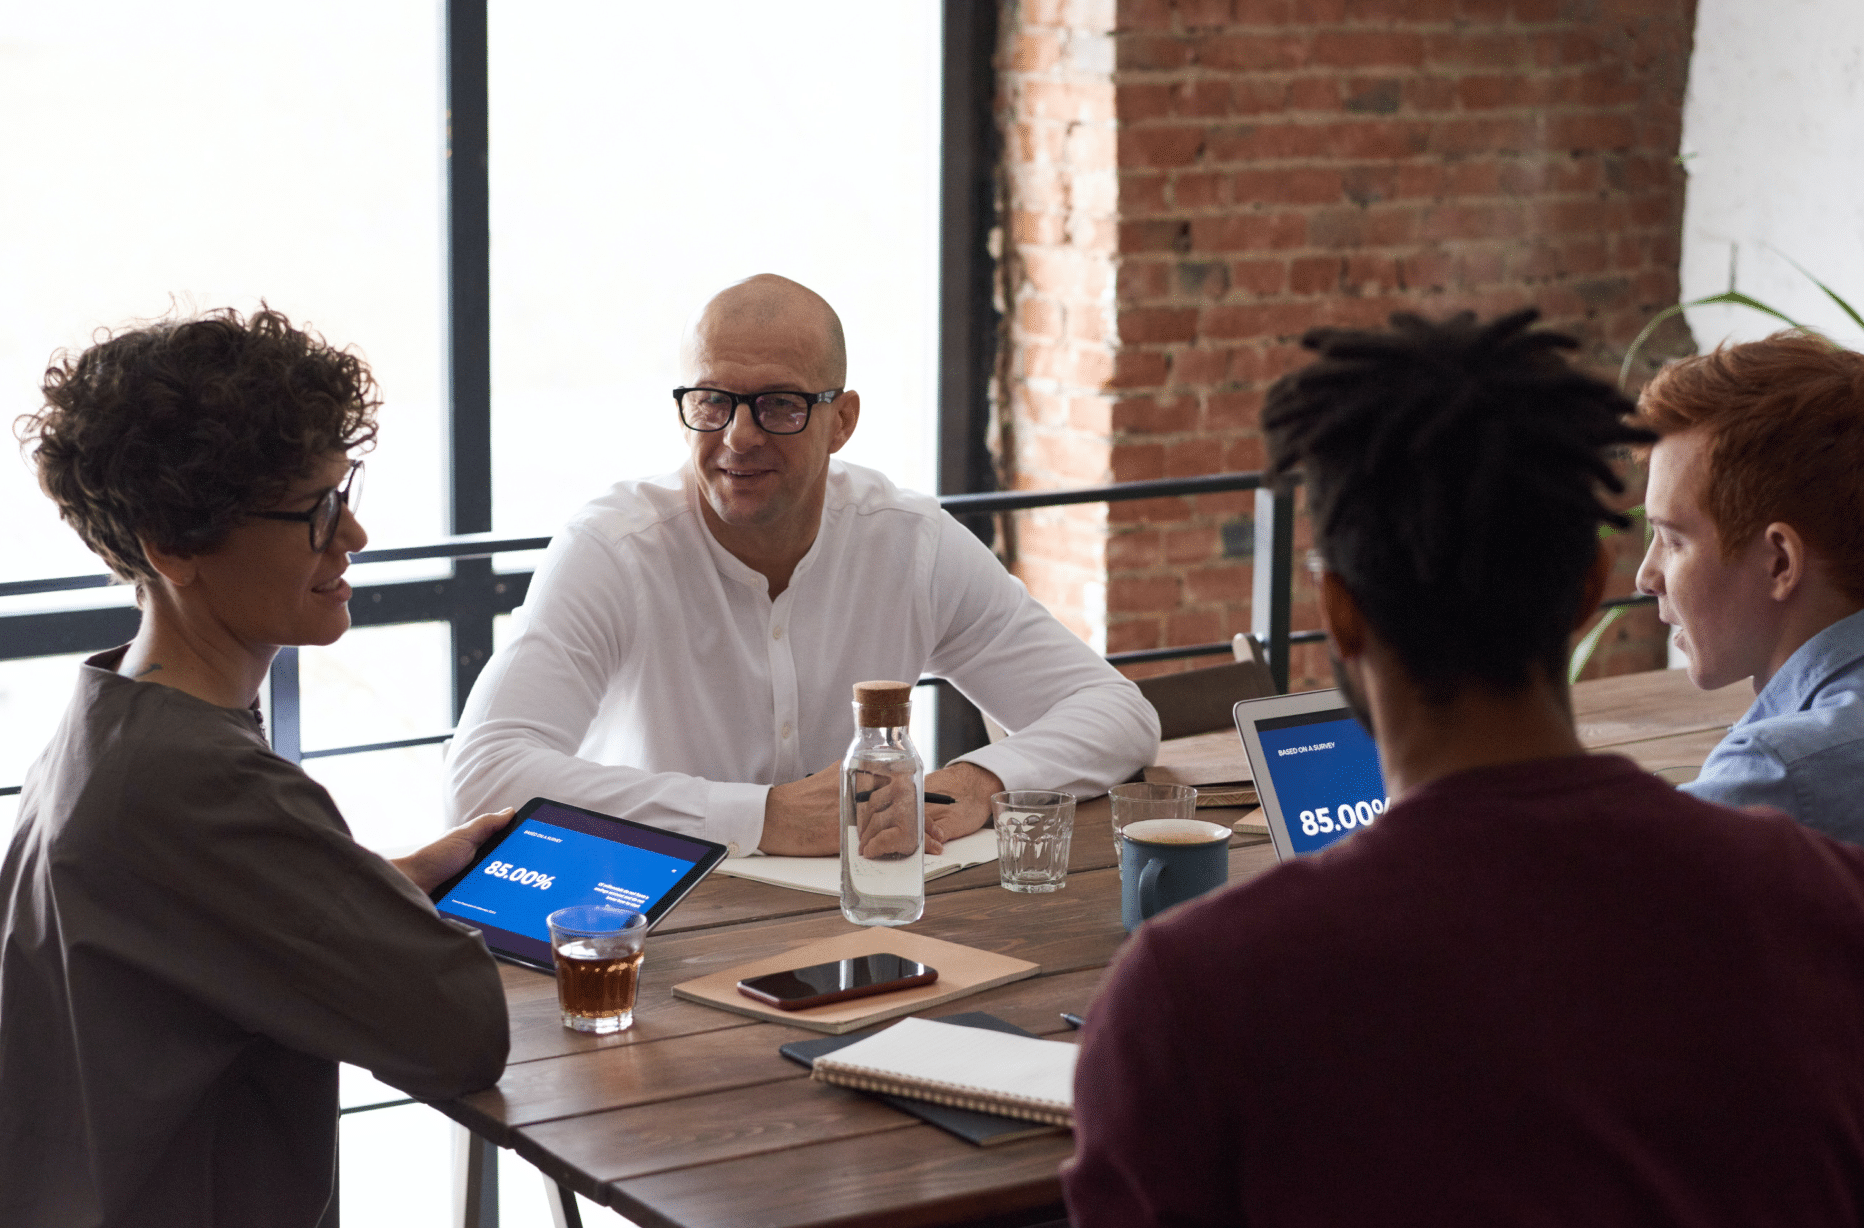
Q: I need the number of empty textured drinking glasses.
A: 2